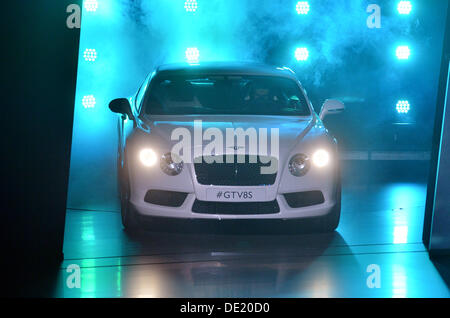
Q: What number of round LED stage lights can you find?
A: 10